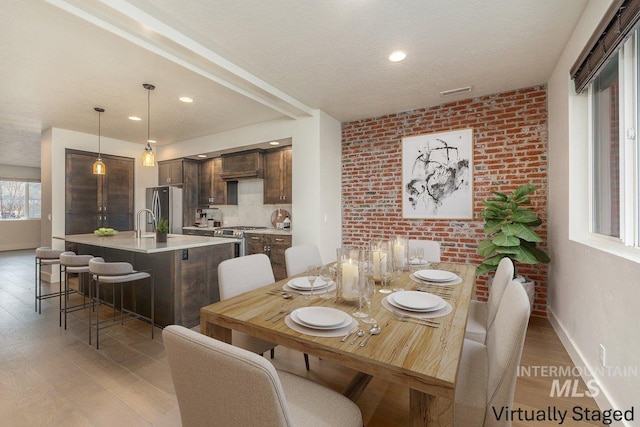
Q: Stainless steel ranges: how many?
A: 1